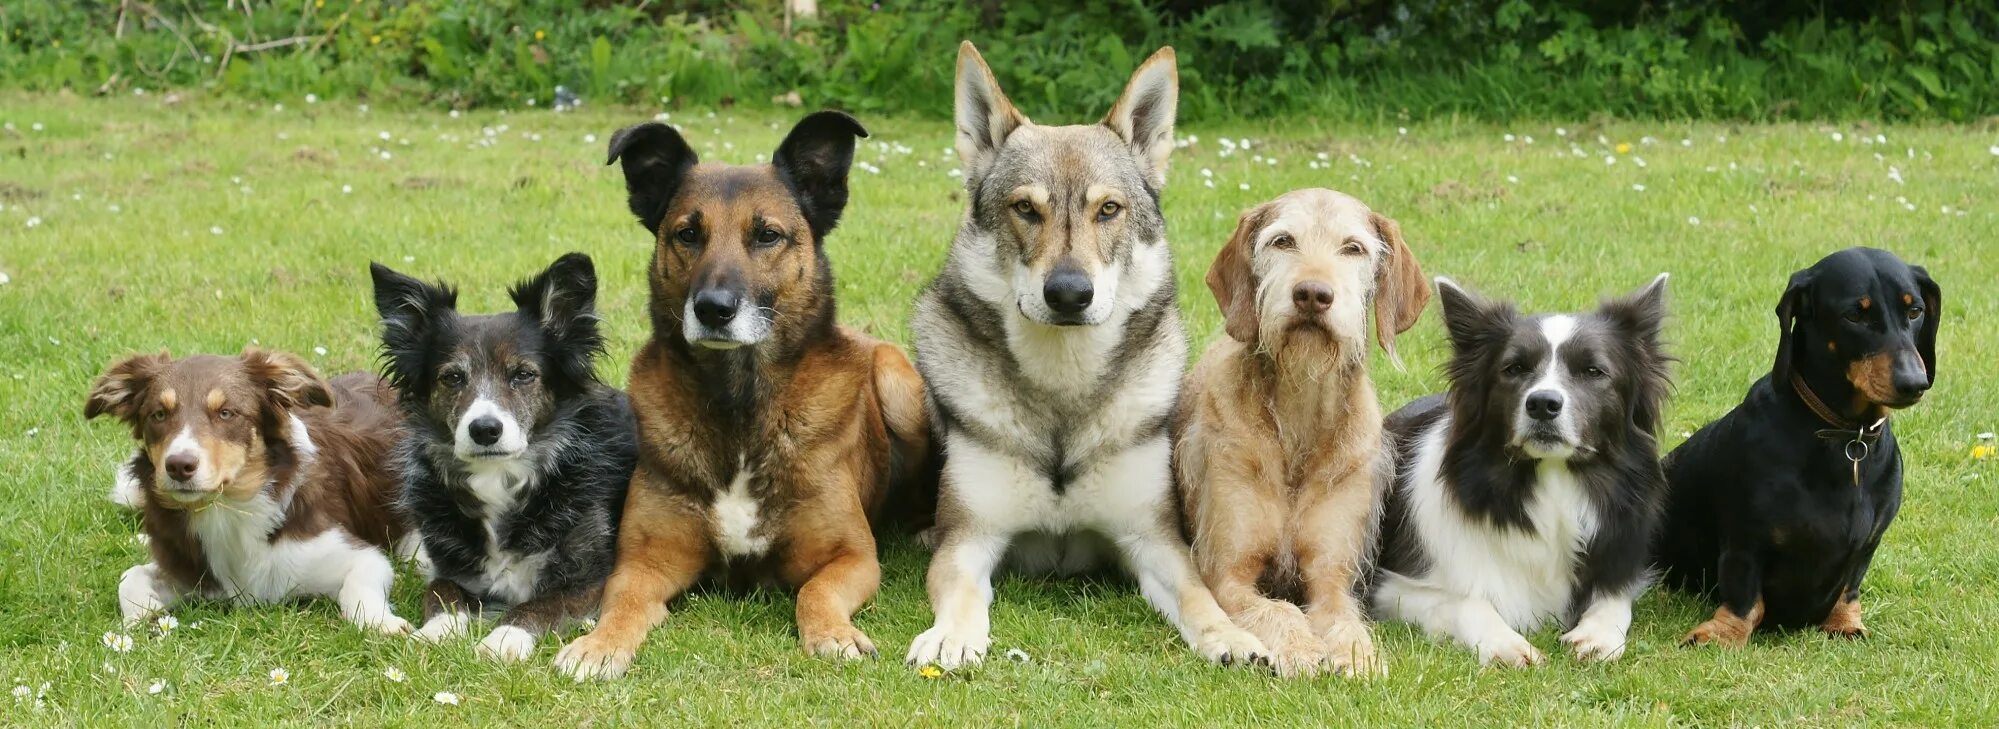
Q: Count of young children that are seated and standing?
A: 0